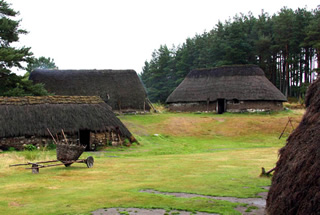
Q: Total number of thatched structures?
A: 4